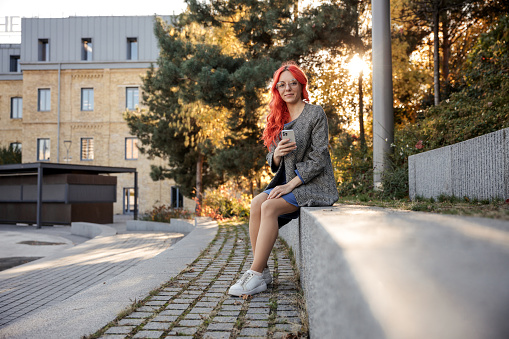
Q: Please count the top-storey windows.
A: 4